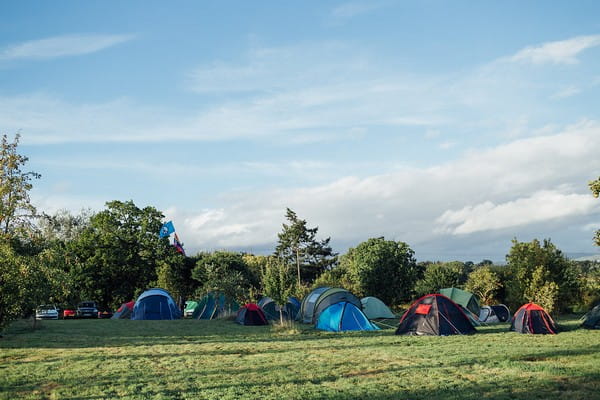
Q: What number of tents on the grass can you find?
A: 13